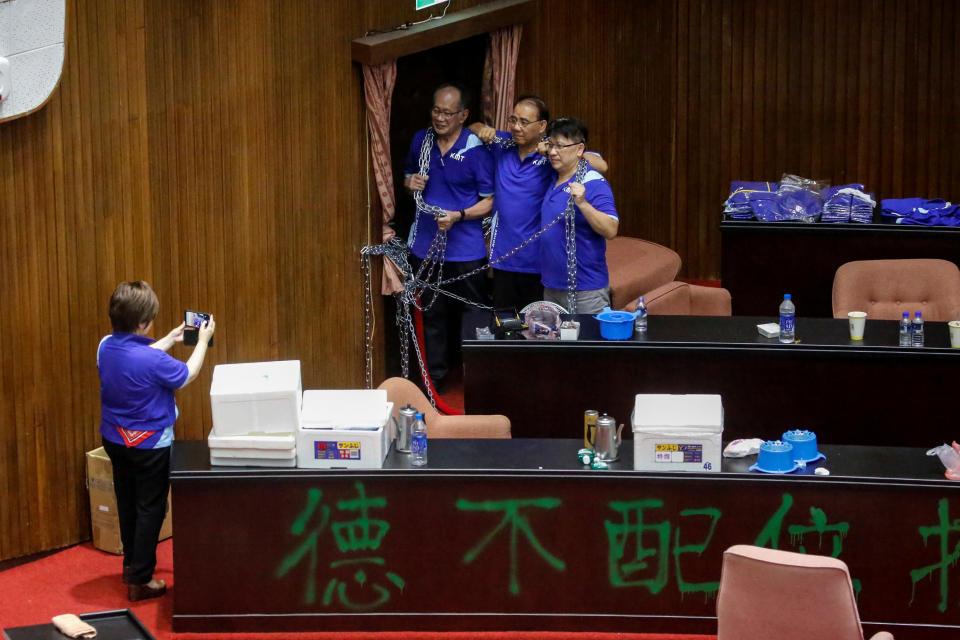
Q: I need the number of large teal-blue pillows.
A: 0